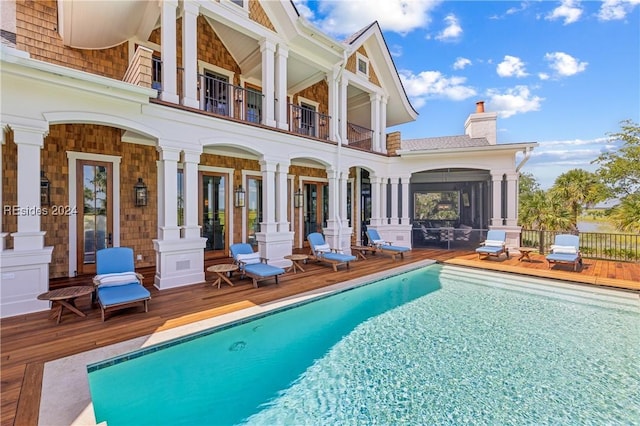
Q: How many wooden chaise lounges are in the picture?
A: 6